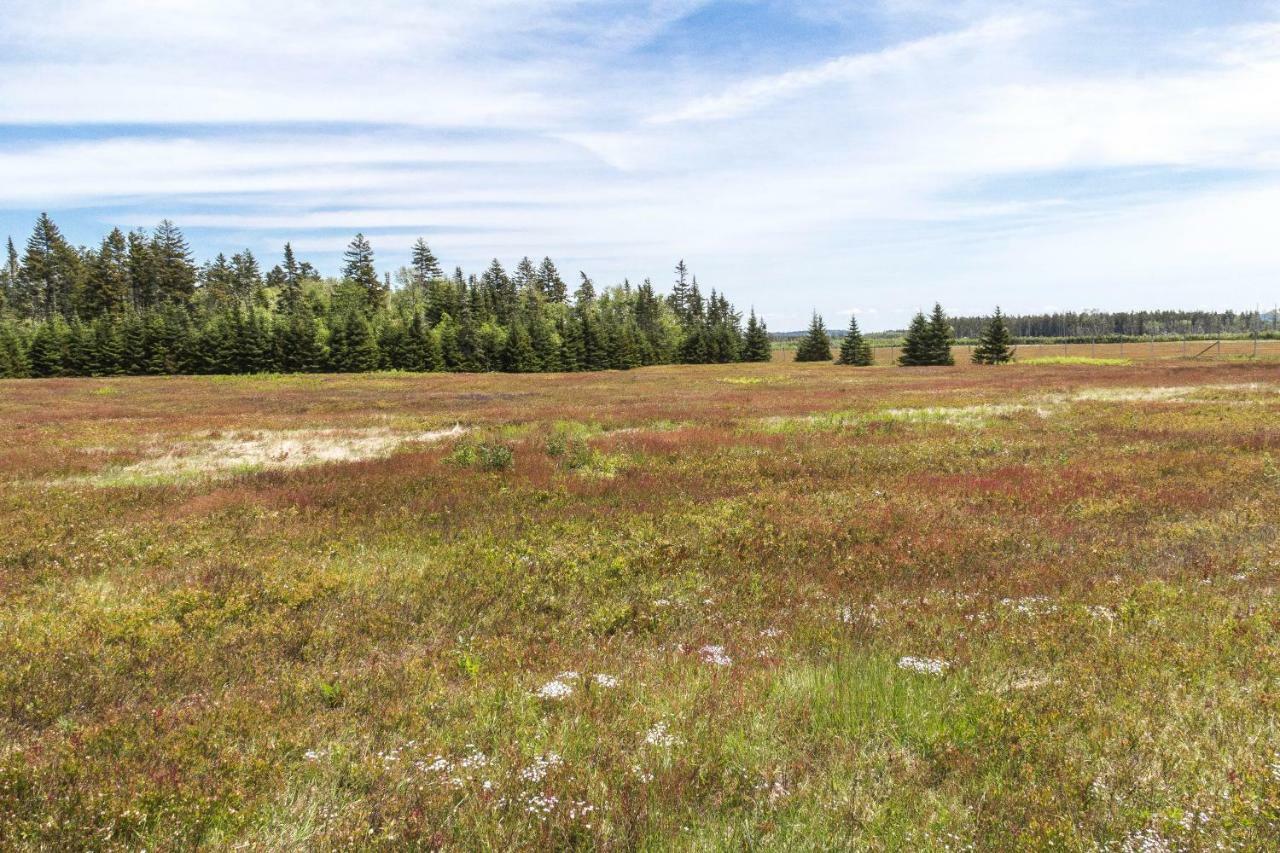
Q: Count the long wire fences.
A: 1